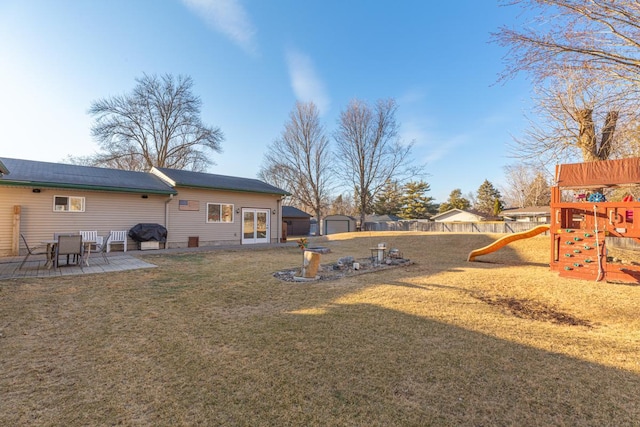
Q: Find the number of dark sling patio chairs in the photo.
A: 4